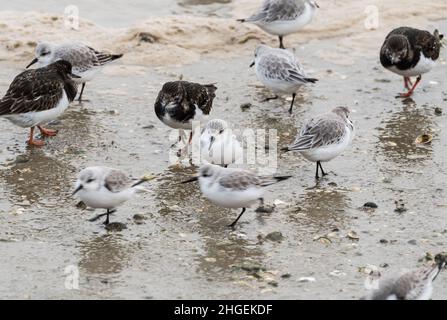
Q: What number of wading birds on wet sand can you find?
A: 11